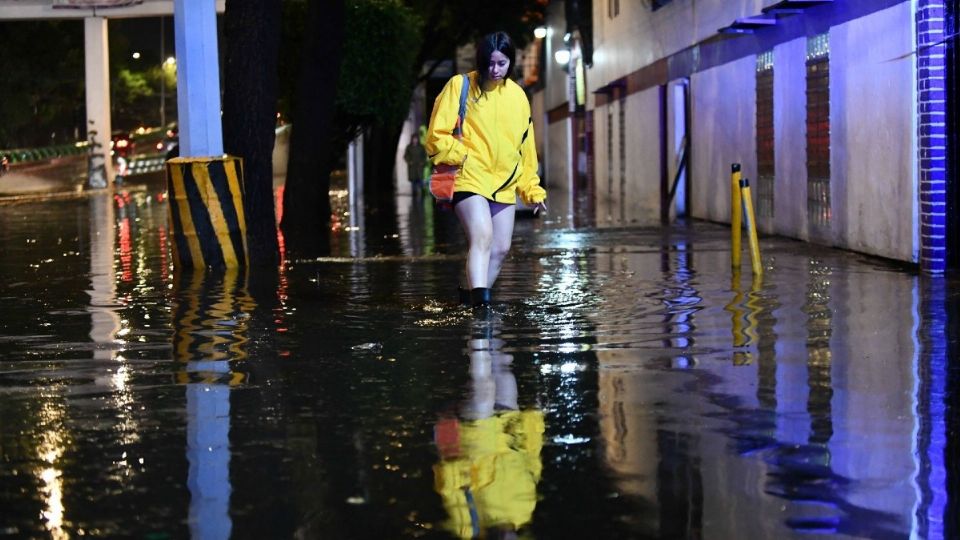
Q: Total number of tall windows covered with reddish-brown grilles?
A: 2